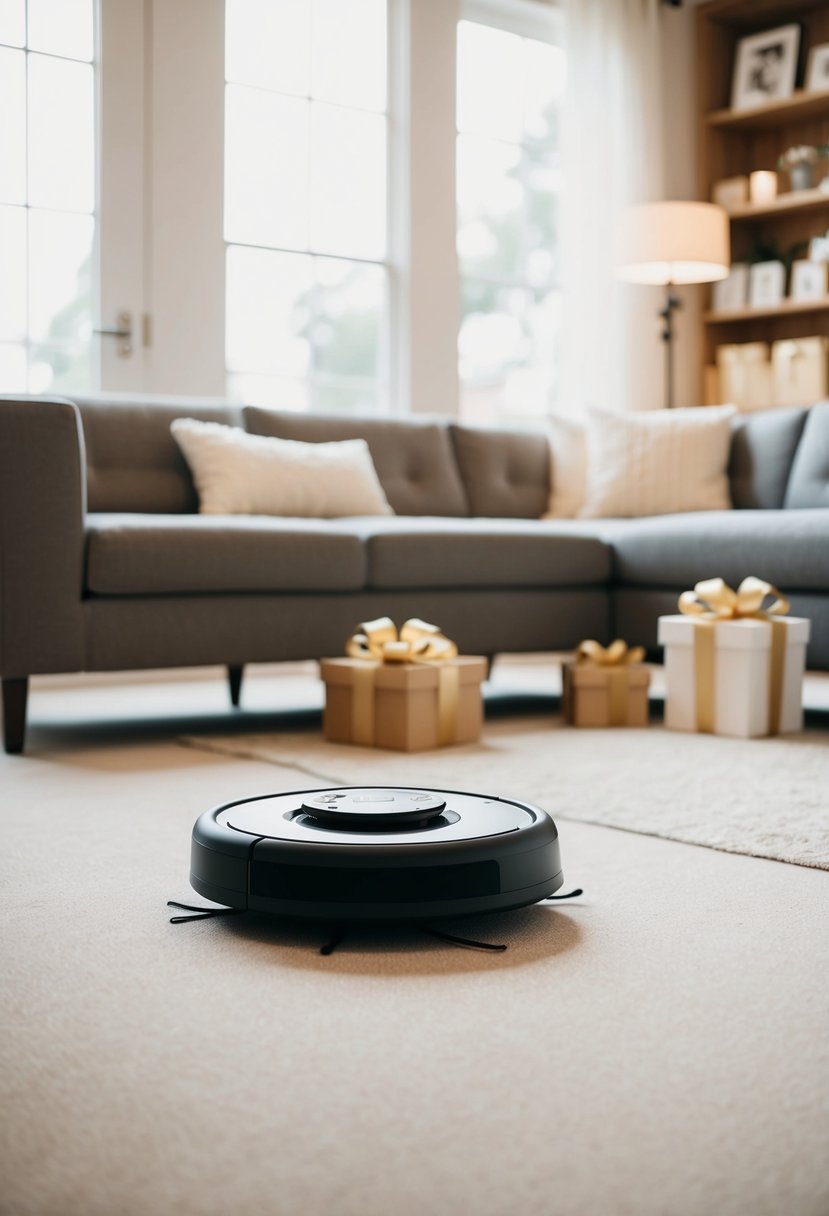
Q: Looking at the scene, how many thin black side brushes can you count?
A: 5